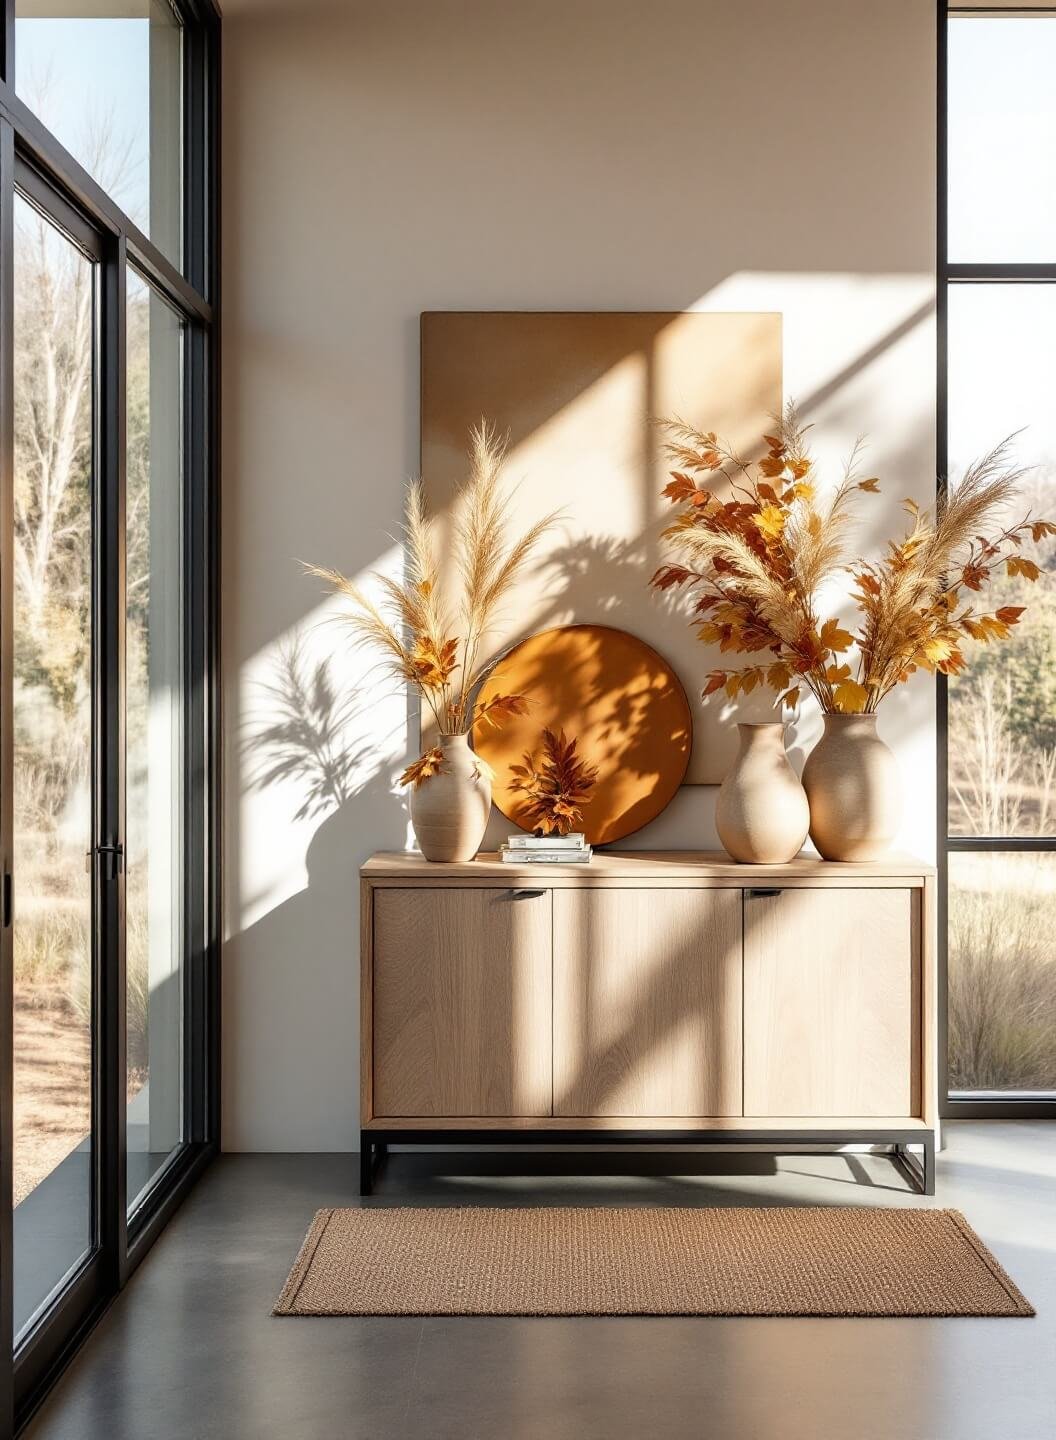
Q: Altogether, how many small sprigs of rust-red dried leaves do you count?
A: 1